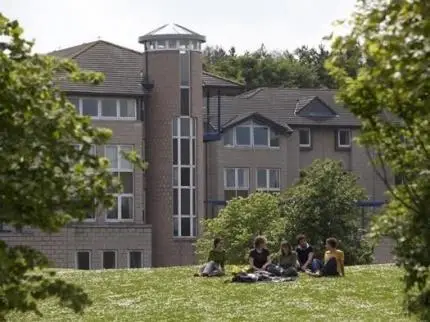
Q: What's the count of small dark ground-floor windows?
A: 3